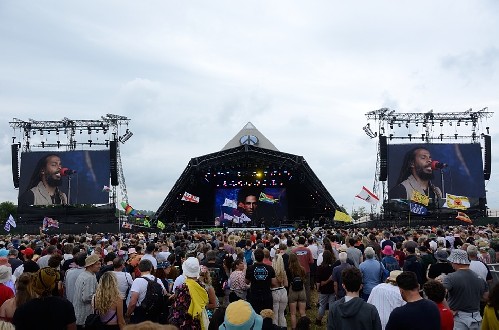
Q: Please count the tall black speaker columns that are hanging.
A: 4